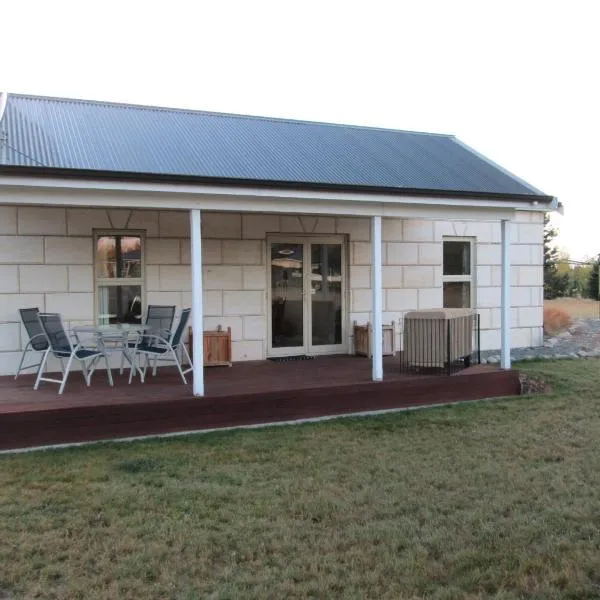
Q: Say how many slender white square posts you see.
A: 3